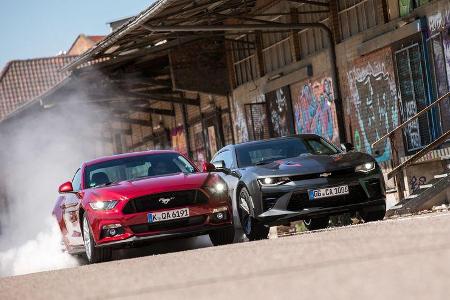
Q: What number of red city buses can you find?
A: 0